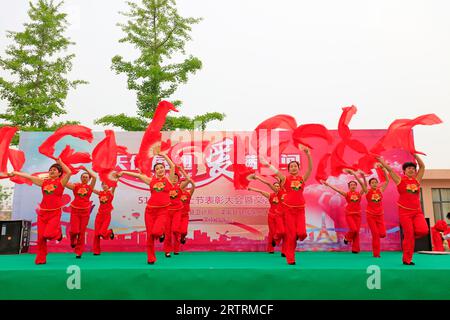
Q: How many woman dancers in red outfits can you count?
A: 12